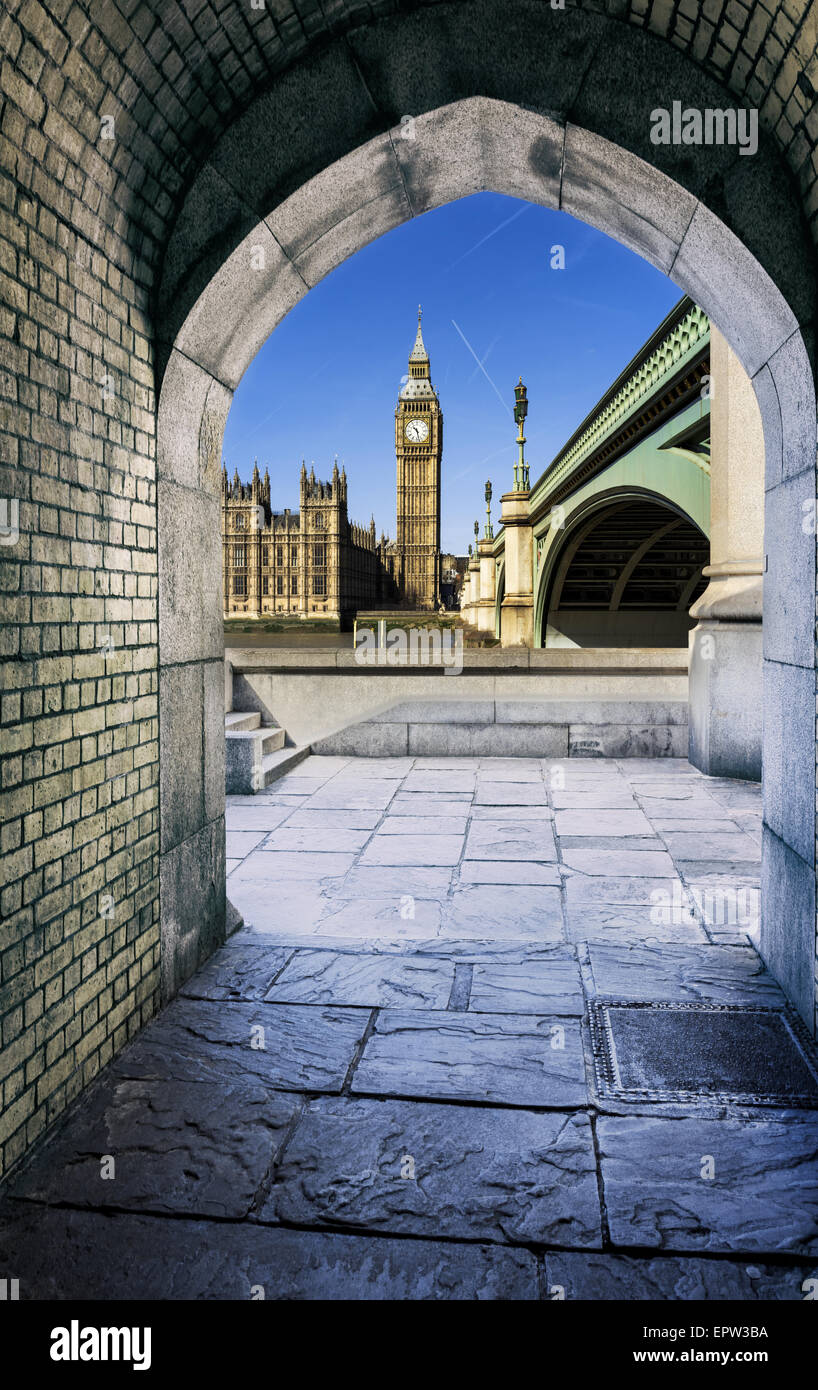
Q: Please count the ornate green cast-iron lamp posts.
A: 4